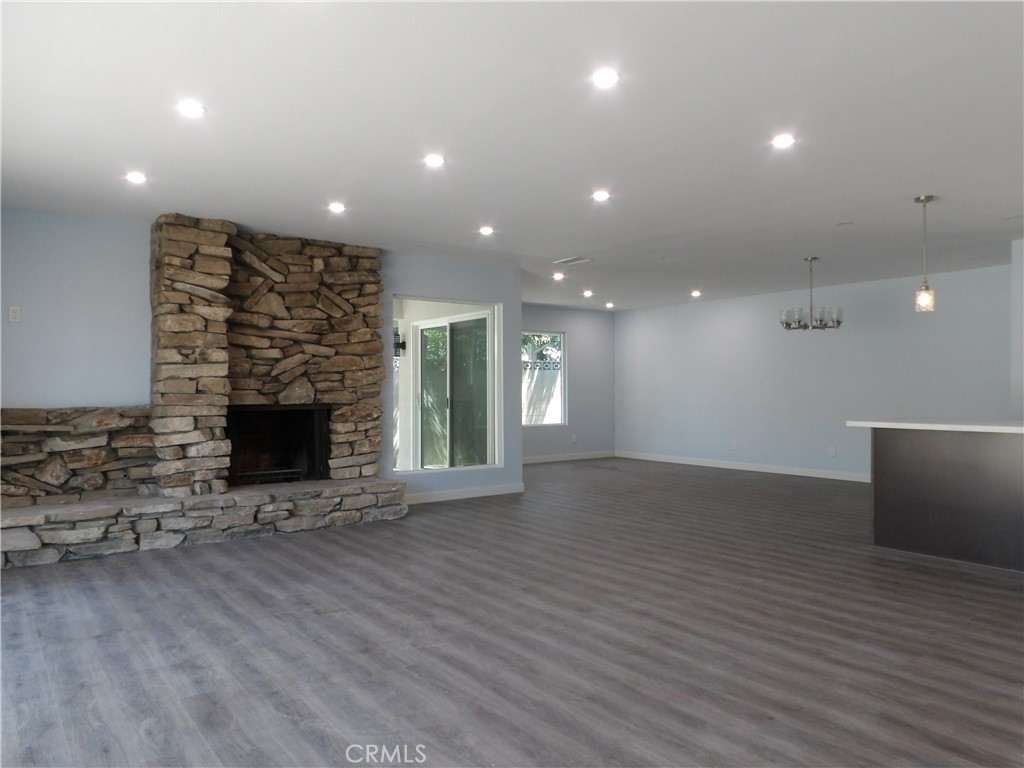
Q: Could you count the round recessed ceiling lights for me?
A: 12